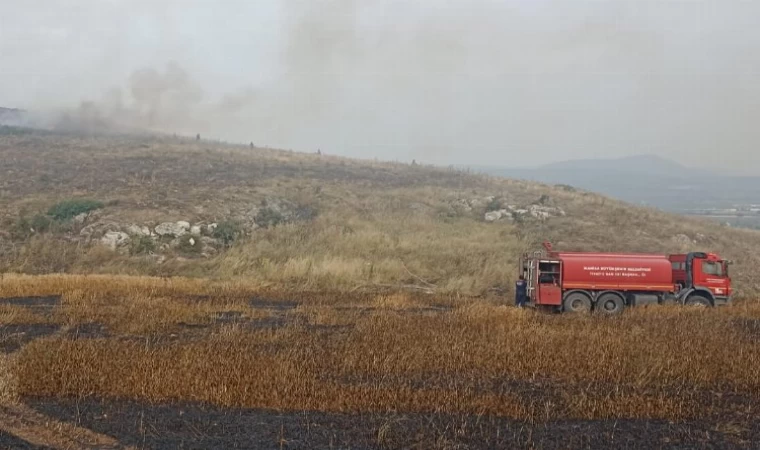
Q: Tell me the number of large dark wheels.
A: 3